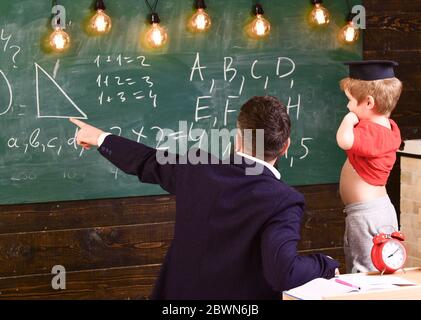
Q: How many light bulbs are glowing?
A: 7